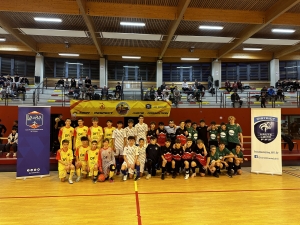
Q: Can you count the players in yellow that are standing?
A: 4